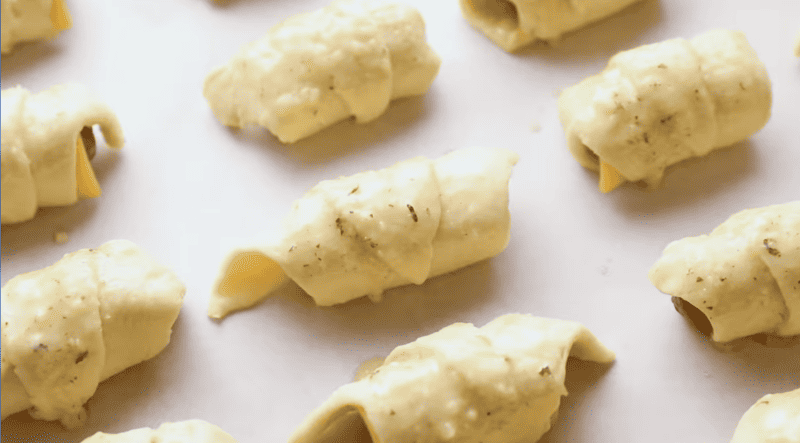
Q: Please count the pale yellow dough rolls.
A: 11